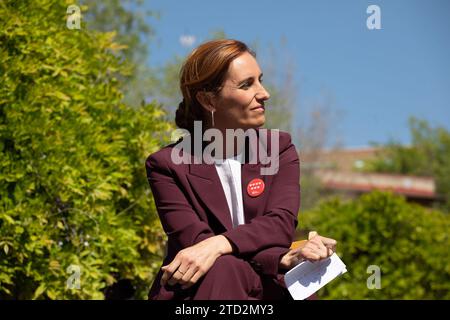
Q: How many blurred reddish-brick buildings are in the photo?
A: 1